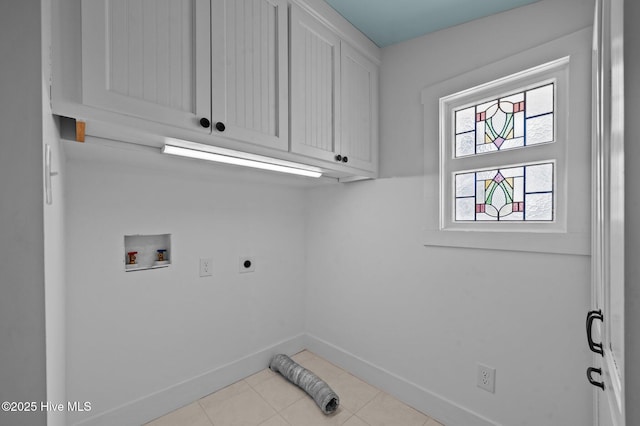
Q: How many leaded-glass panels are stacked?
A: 2